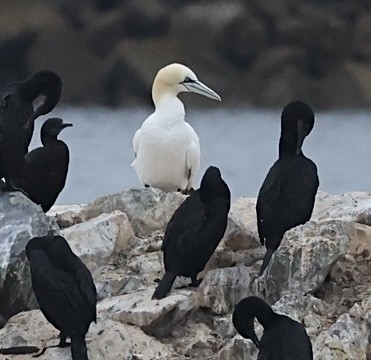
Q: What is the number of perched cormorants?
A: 6